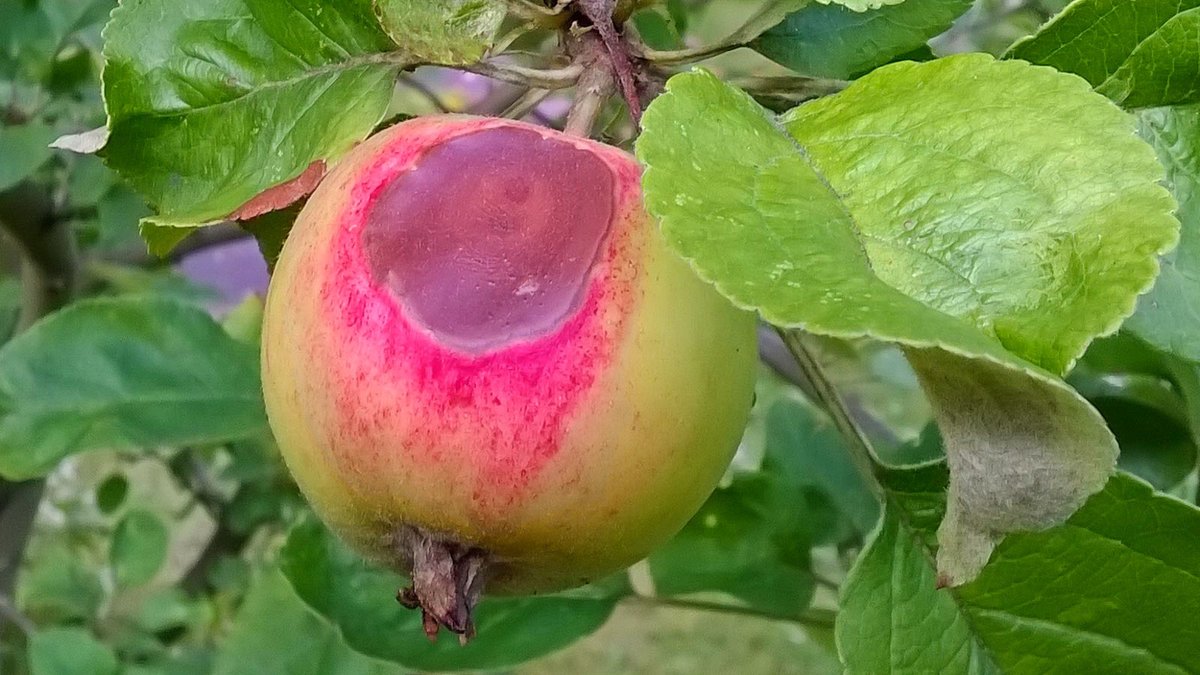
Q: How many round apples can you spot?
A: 1